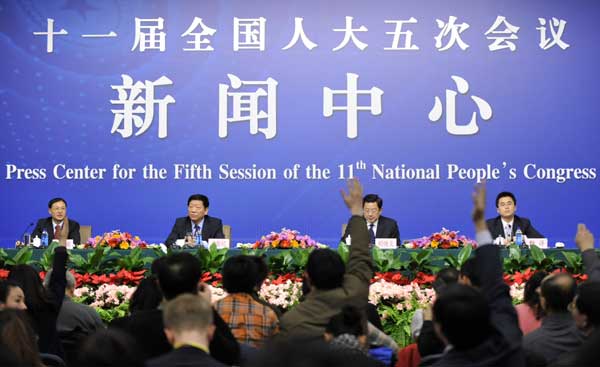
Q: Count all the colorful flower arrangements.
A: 3